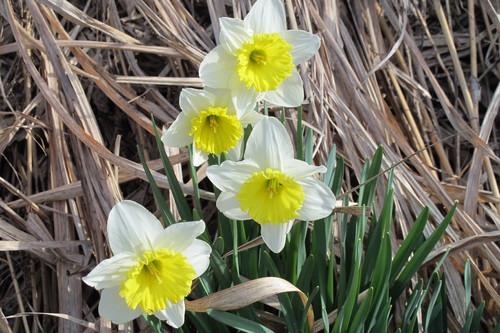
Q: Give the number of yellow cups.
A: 4